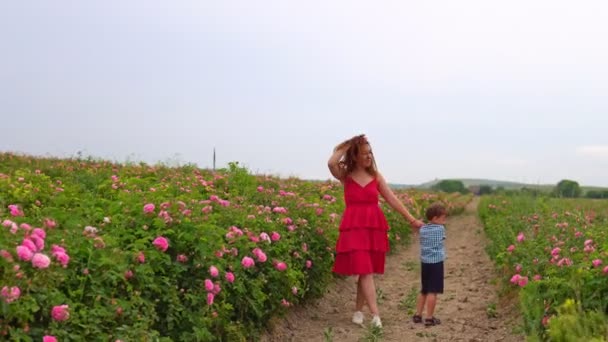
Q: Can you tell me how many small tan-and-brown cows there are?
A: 0